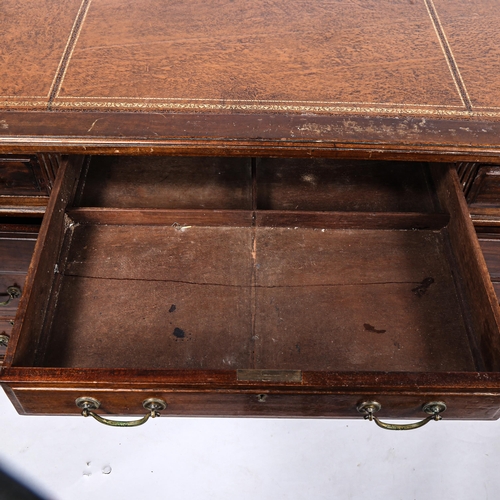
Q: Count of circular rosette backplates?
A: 6